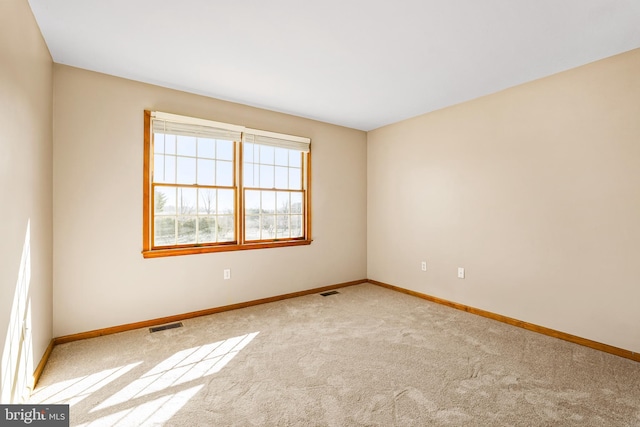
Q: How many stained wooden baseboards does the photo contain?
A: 3